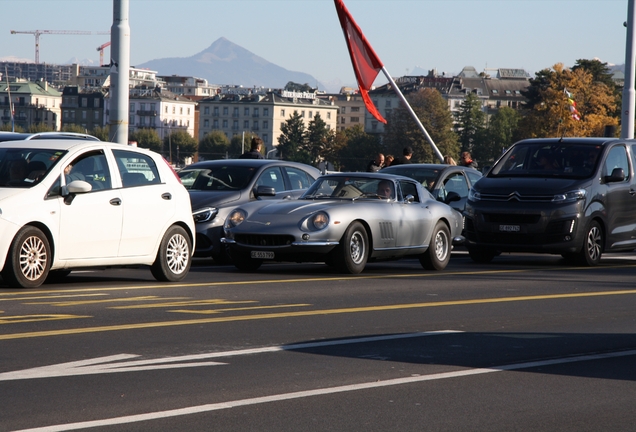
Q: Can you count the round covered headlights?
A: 2